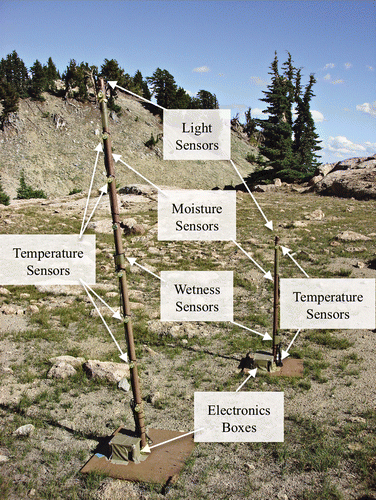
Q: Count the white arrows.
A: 14